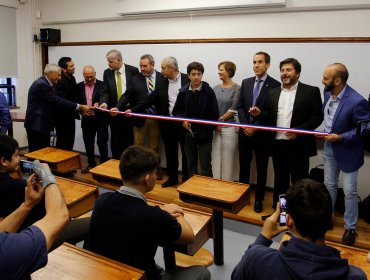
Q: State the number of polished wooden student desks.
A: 7